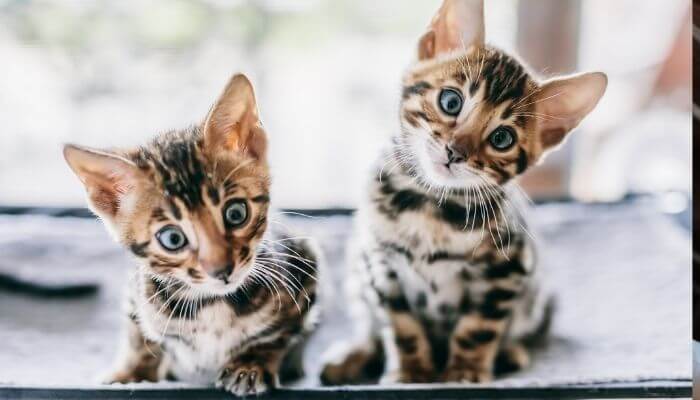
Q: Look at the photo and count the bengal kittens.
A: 2